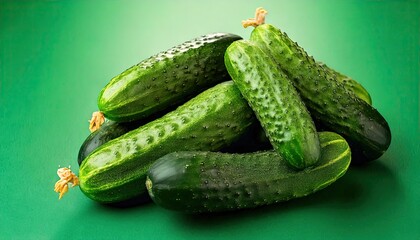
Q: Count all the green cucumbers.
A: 7